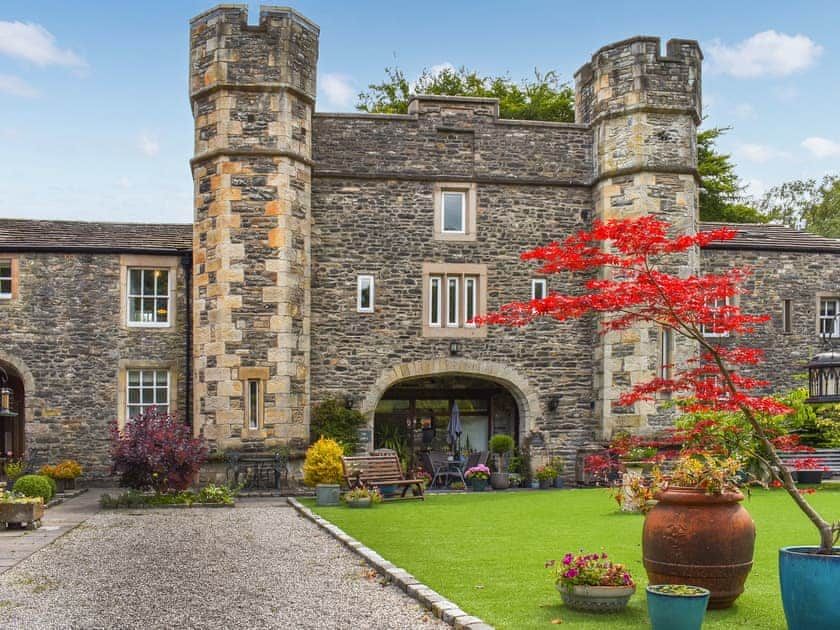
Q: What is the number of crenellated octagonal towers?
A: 2